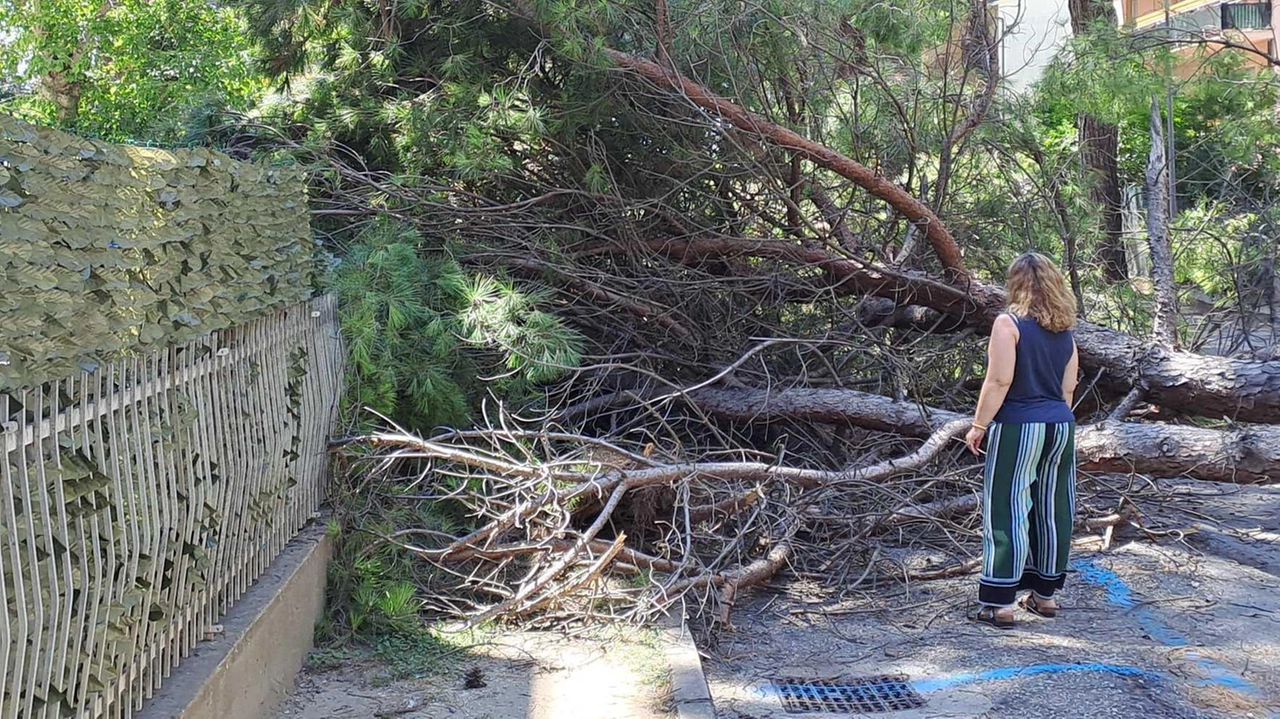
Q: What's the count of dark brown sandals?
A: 2